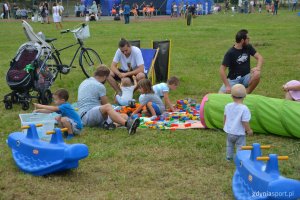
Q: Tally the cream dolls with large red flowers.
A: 0